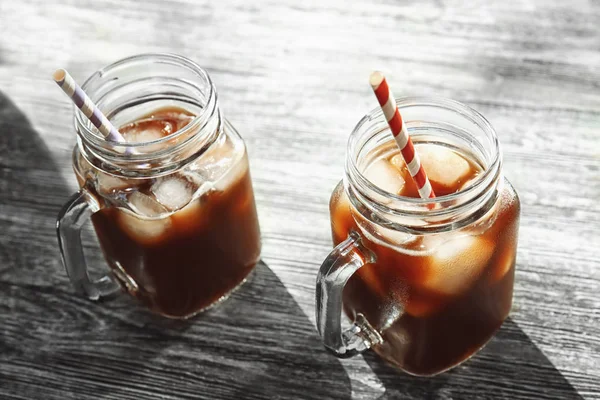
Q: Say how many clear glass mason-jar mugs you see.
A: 2